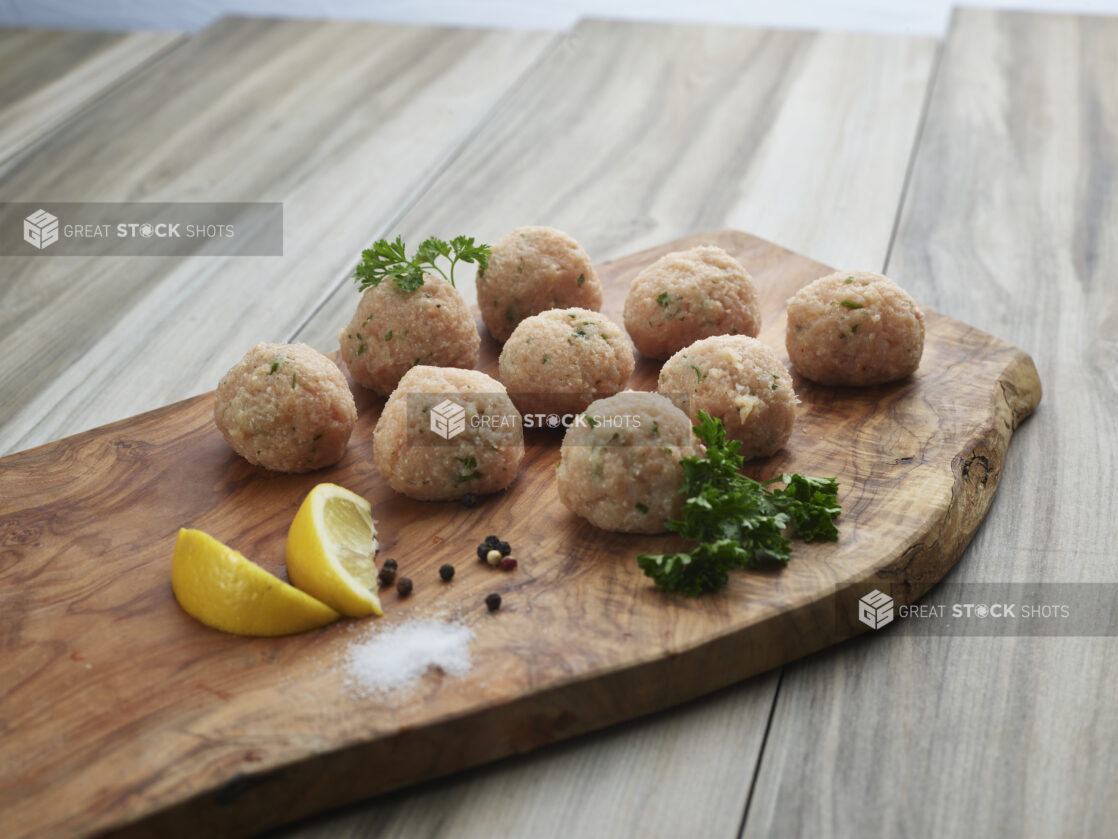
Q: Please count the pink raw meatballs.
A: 9